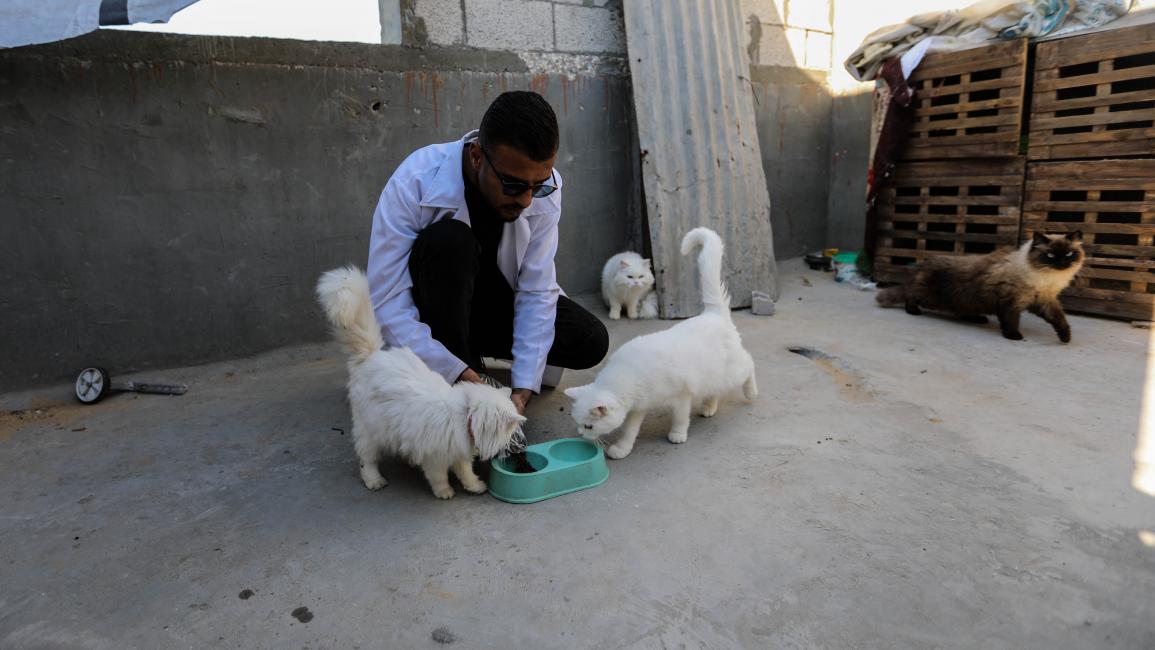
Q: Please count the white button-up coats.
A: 1